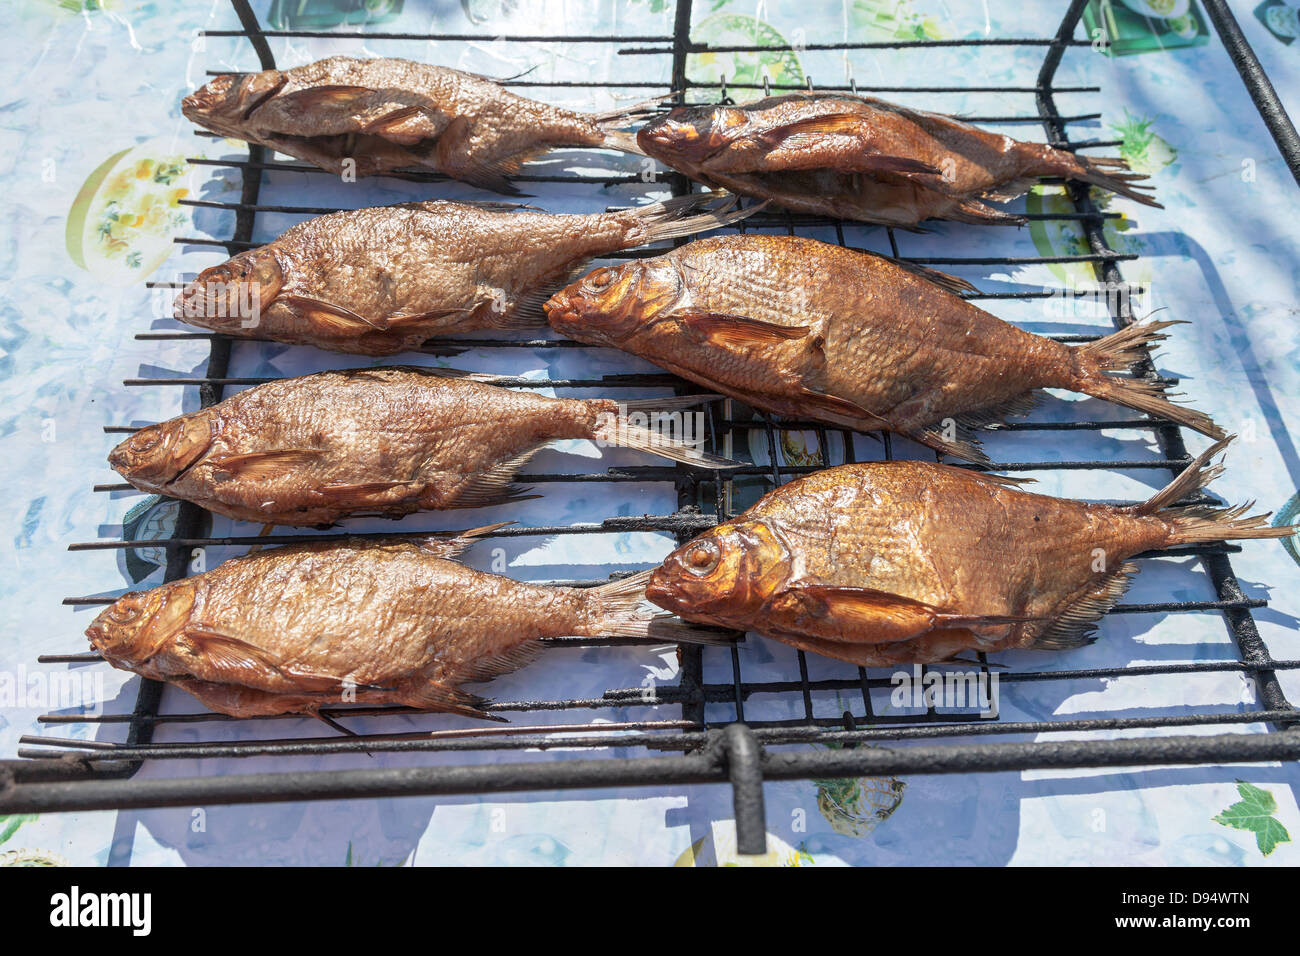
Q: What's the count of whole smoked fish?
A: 7